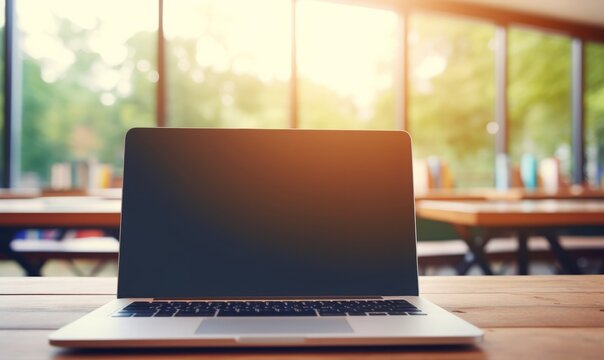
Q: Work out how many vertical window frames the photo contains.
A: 6